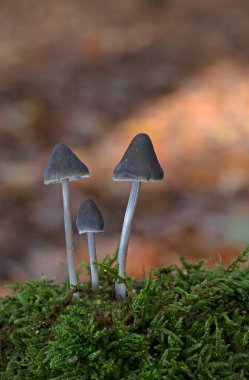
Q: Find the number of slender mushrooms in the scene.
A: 3